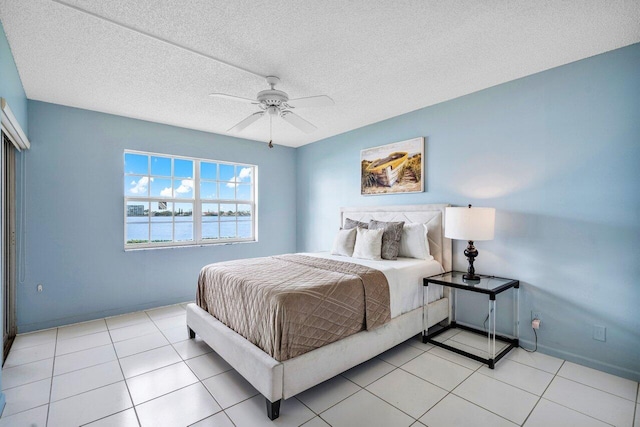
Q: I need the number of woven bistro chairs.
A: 0